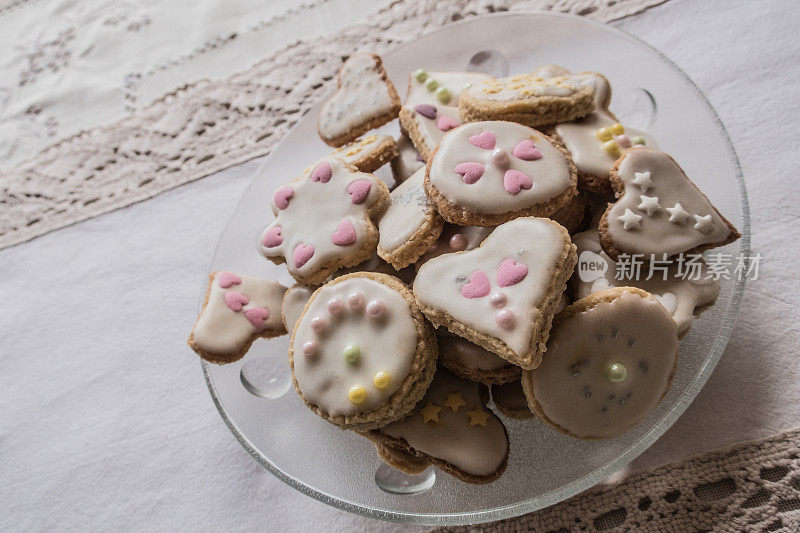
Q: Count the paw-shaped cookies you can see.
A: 1